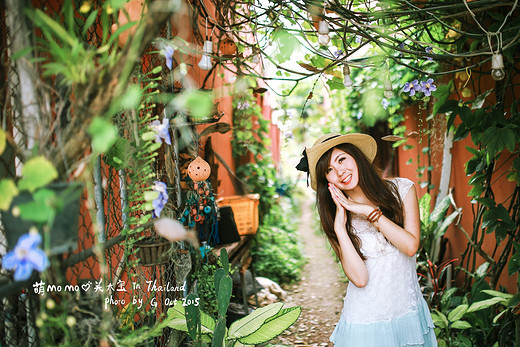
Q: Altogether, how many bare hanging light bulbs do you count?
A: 5